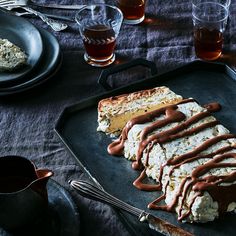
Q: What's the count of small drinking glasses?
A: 3